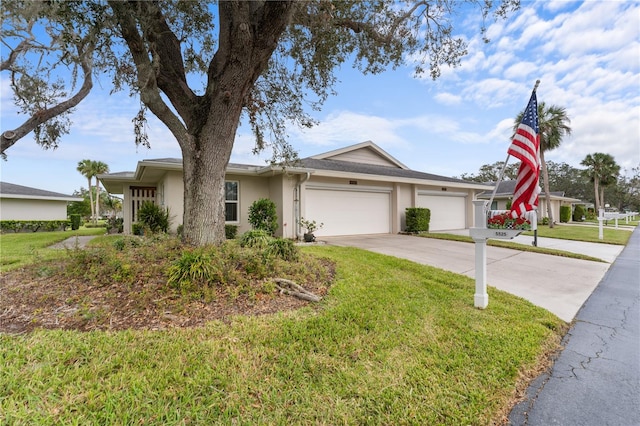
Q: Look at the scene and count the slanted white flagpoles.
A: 1